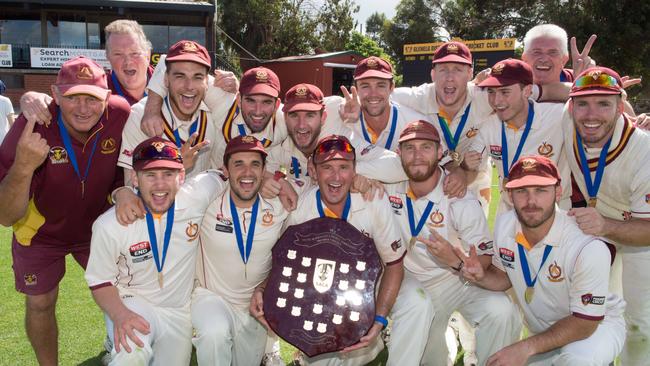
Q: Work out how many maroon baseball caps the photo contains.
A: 13